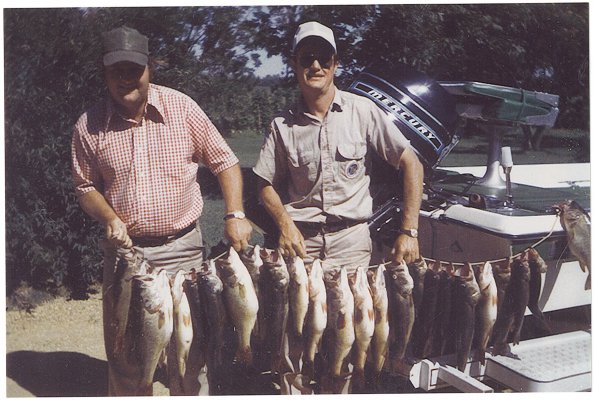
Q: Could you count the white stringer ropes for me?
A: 1